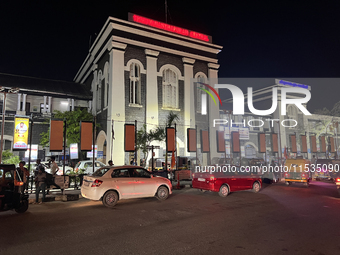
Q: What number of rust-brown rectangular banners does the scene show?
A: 15